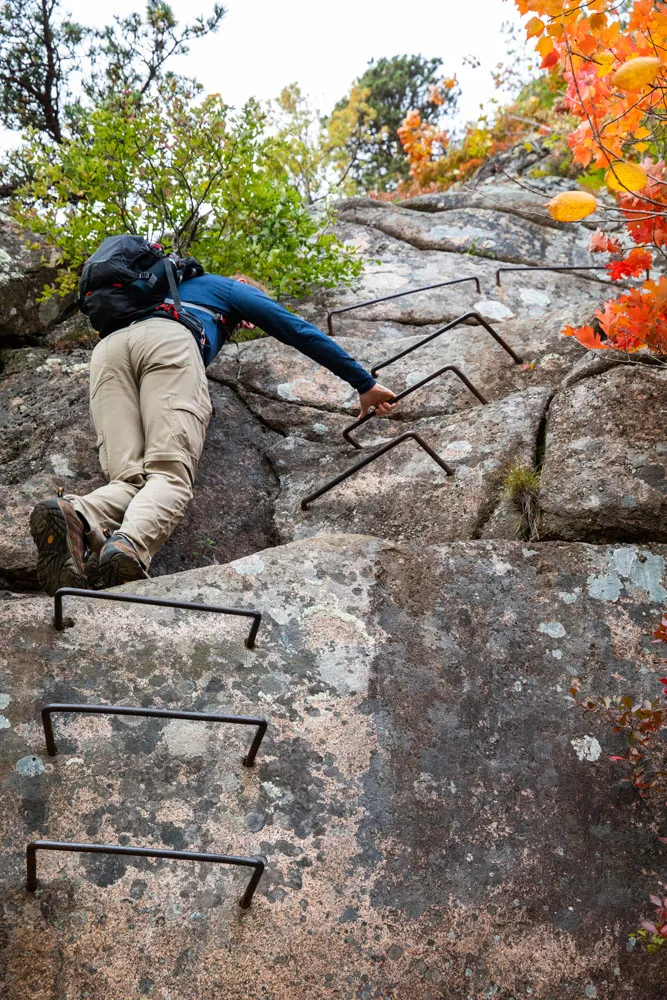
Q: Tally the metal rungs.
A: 8